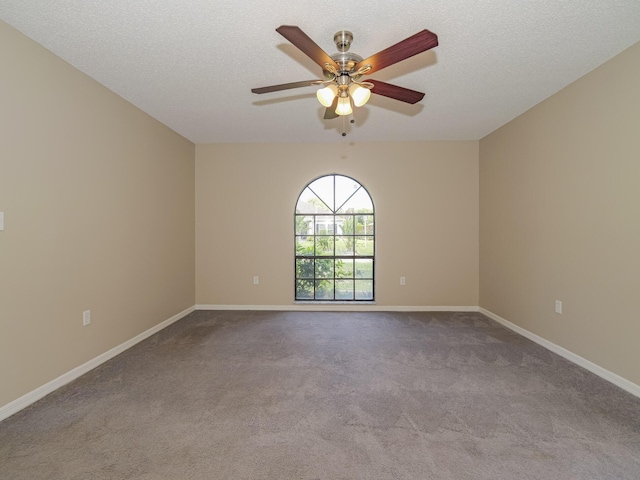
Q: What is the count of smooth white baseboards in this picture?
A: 3